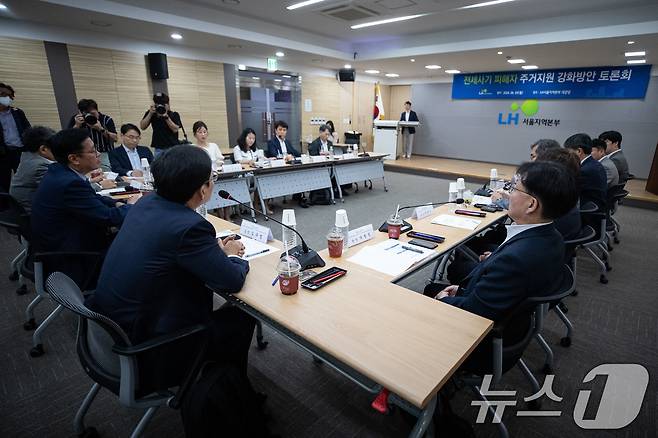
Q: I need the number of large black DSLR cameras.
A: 2